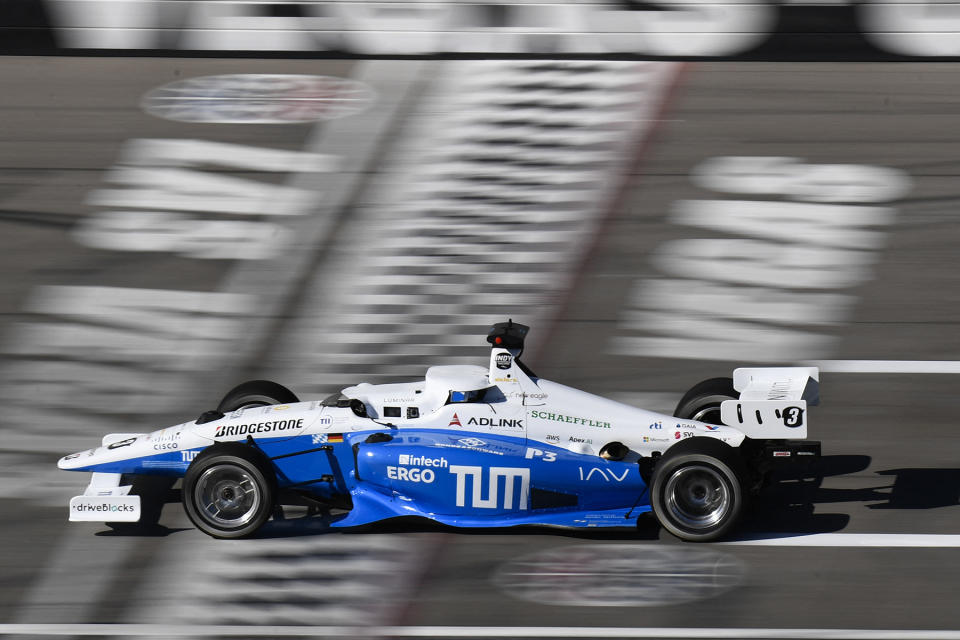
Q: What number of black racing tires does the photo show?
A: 4